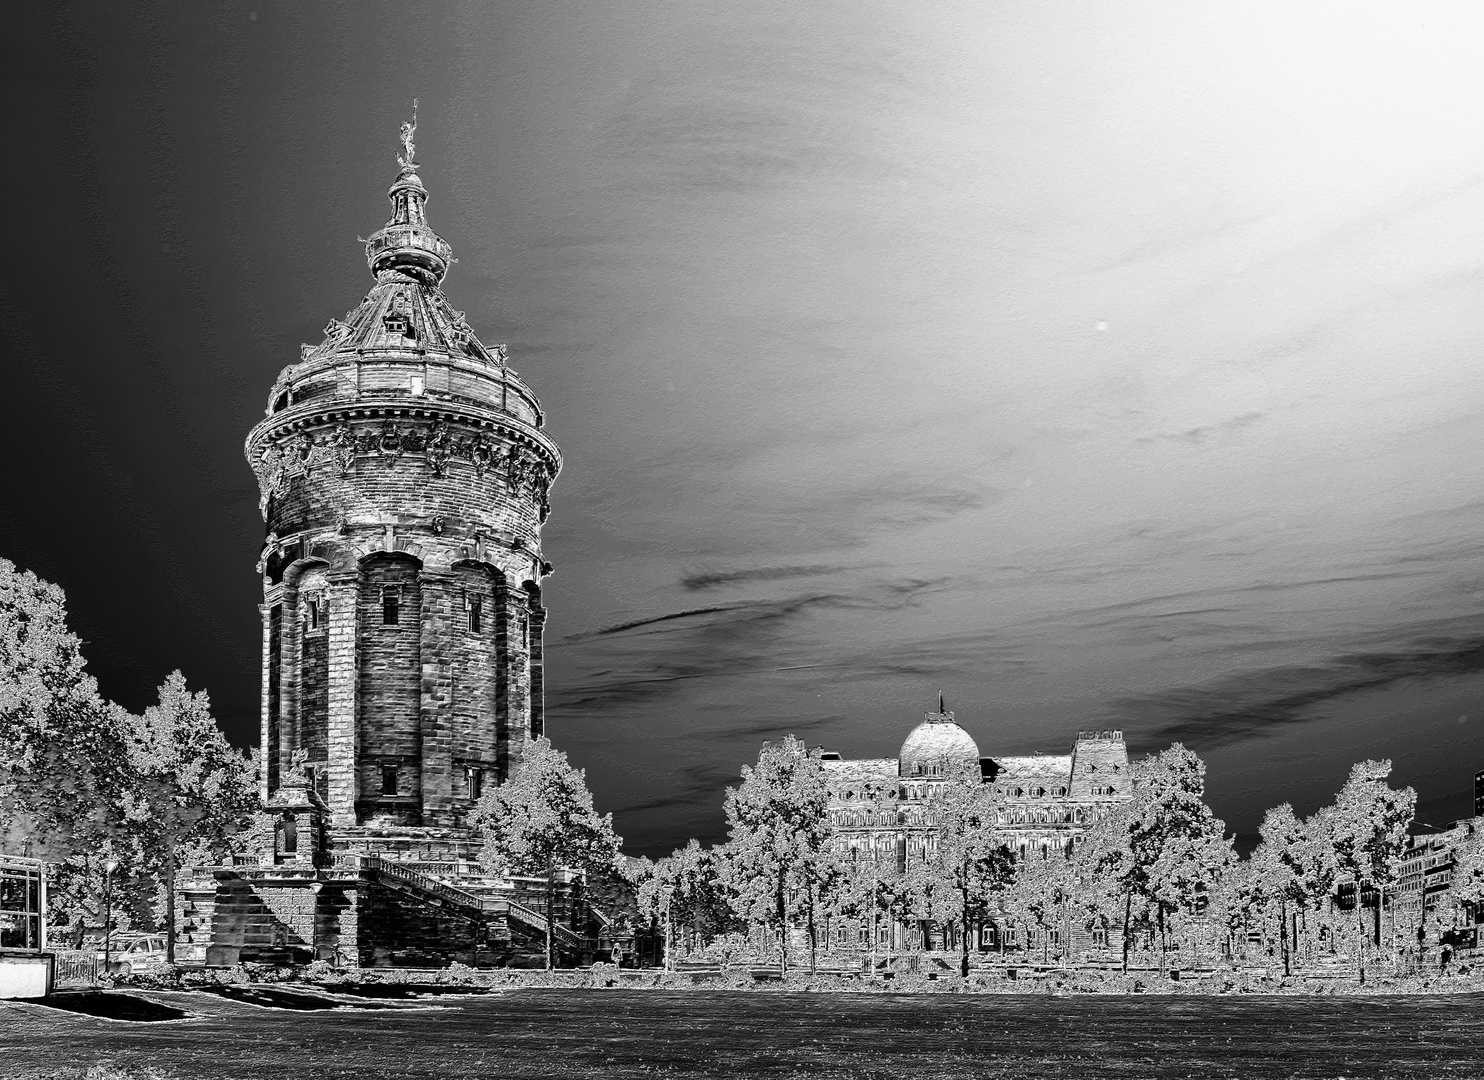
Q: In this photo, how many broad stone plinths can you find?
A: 1